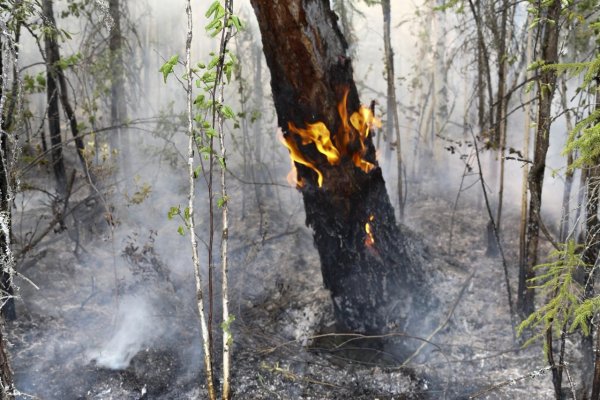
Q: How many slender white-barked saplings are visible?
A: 2